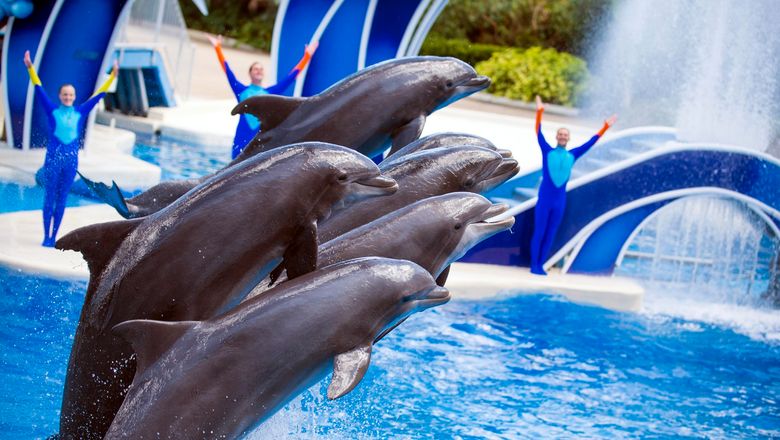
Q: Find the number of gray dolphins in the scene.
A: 6